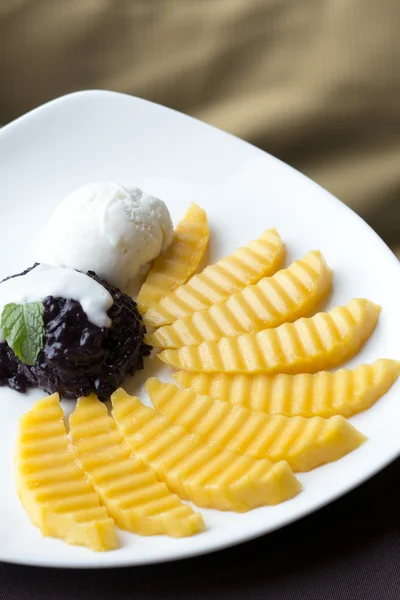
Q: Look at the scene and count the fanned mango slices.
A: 9